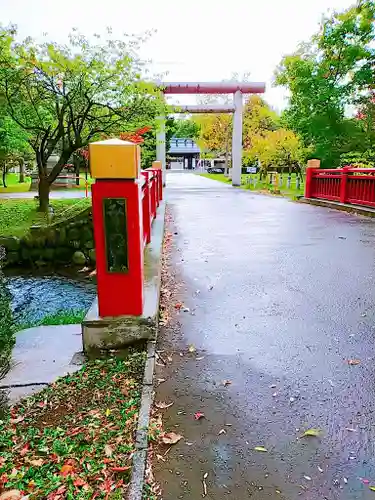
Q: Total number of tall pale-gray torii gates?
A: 1